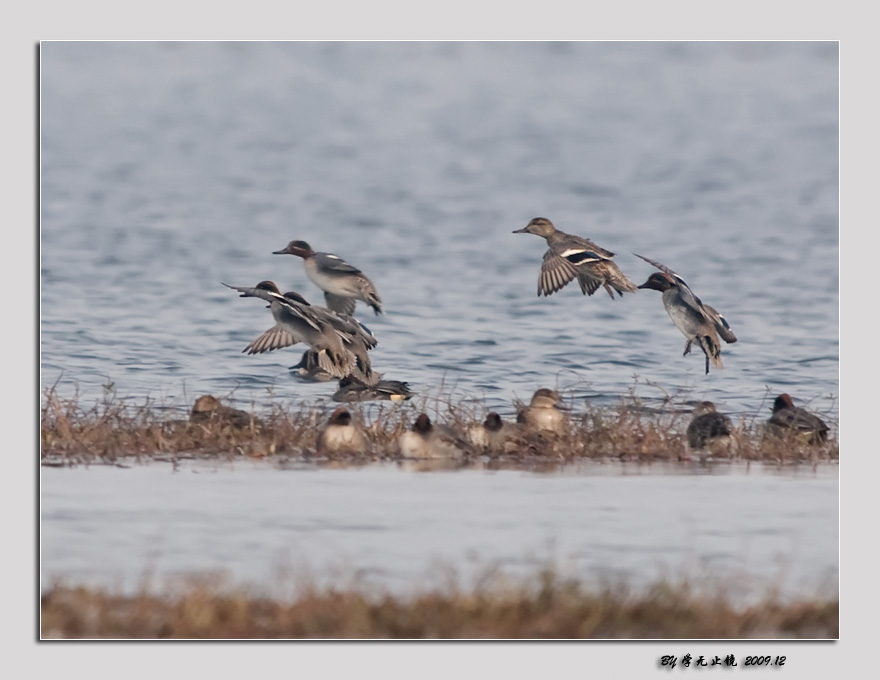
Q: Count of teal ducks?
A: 14